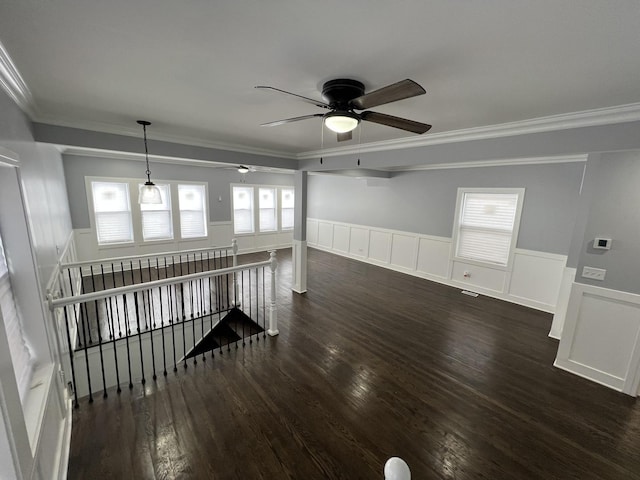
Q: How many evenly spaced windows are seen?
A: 6